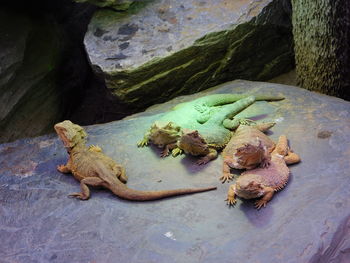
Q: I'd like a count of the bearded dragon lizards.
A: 5